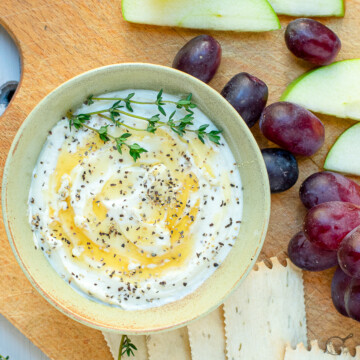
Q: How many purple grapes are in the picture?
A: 11